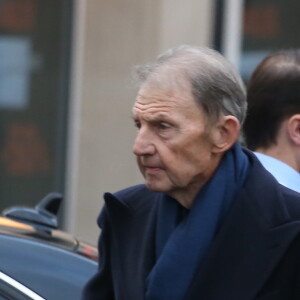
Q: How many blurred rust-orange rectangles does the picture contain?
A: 3